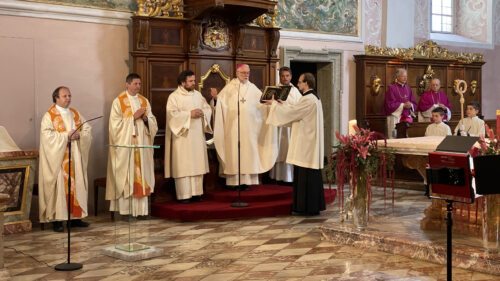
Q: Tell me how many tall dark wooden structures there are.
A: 2